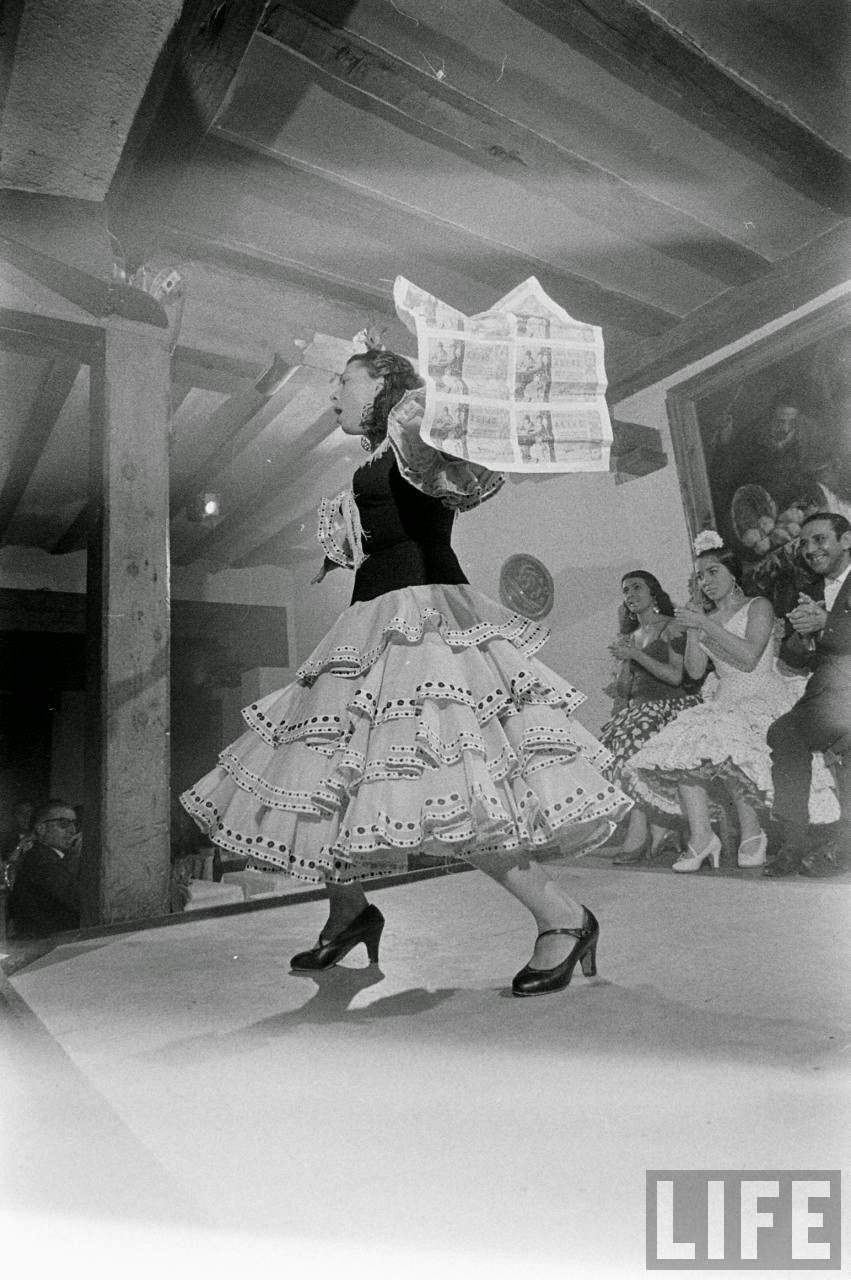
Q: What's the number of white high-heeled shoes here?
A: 2